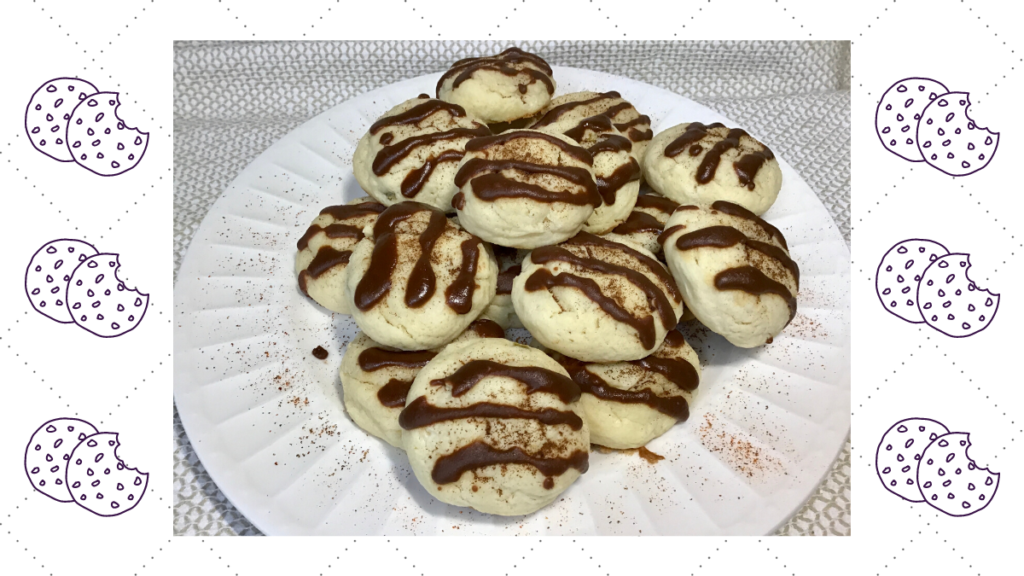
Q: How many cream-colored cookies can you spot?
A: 15